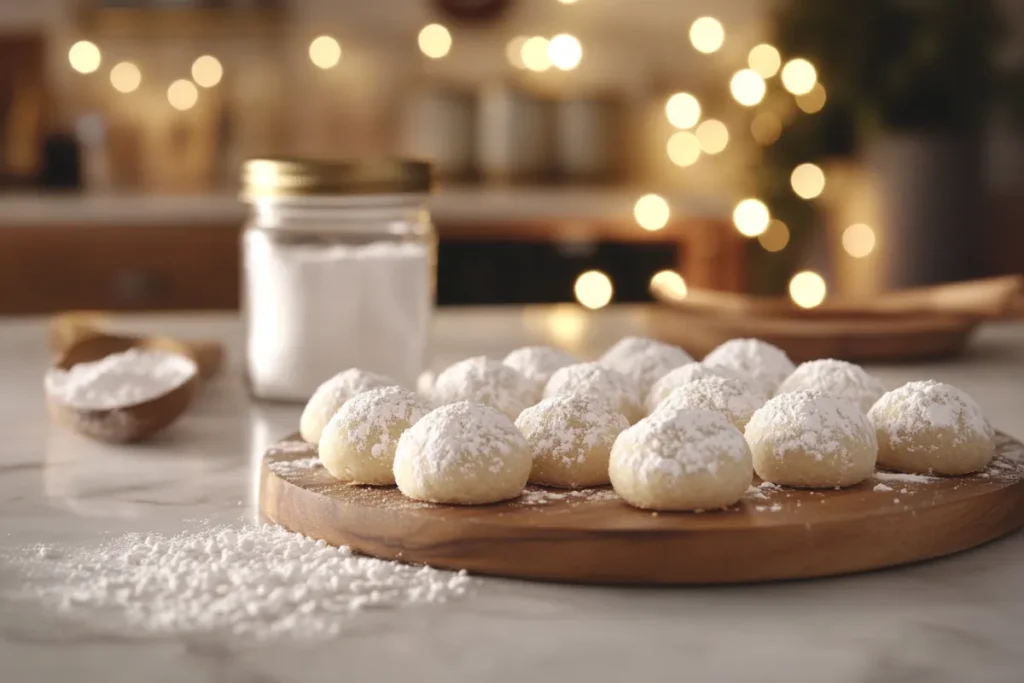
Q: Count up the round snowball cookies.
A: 15